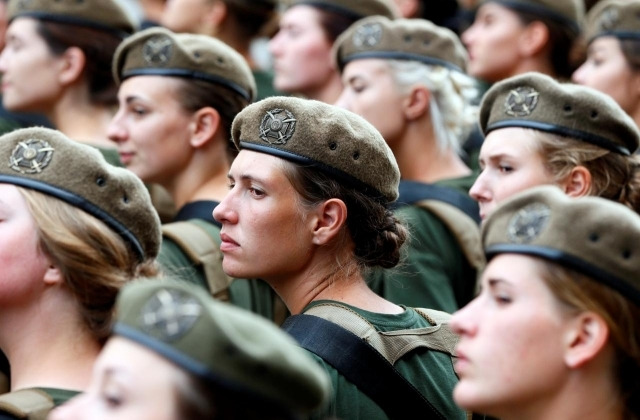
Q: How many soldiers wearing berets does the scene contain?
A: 11